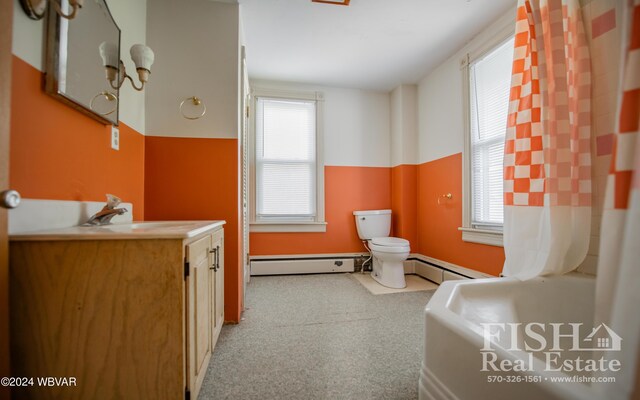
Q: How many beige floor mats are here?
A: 1